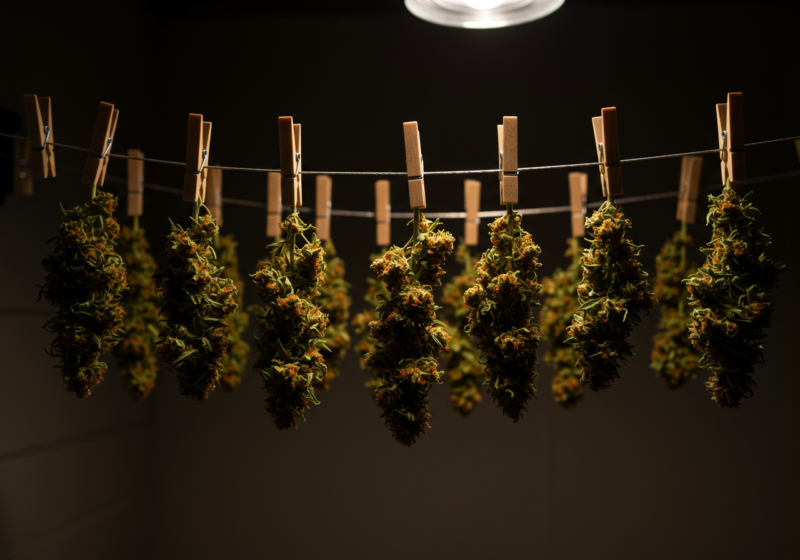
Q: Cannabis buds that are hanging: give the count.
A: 15